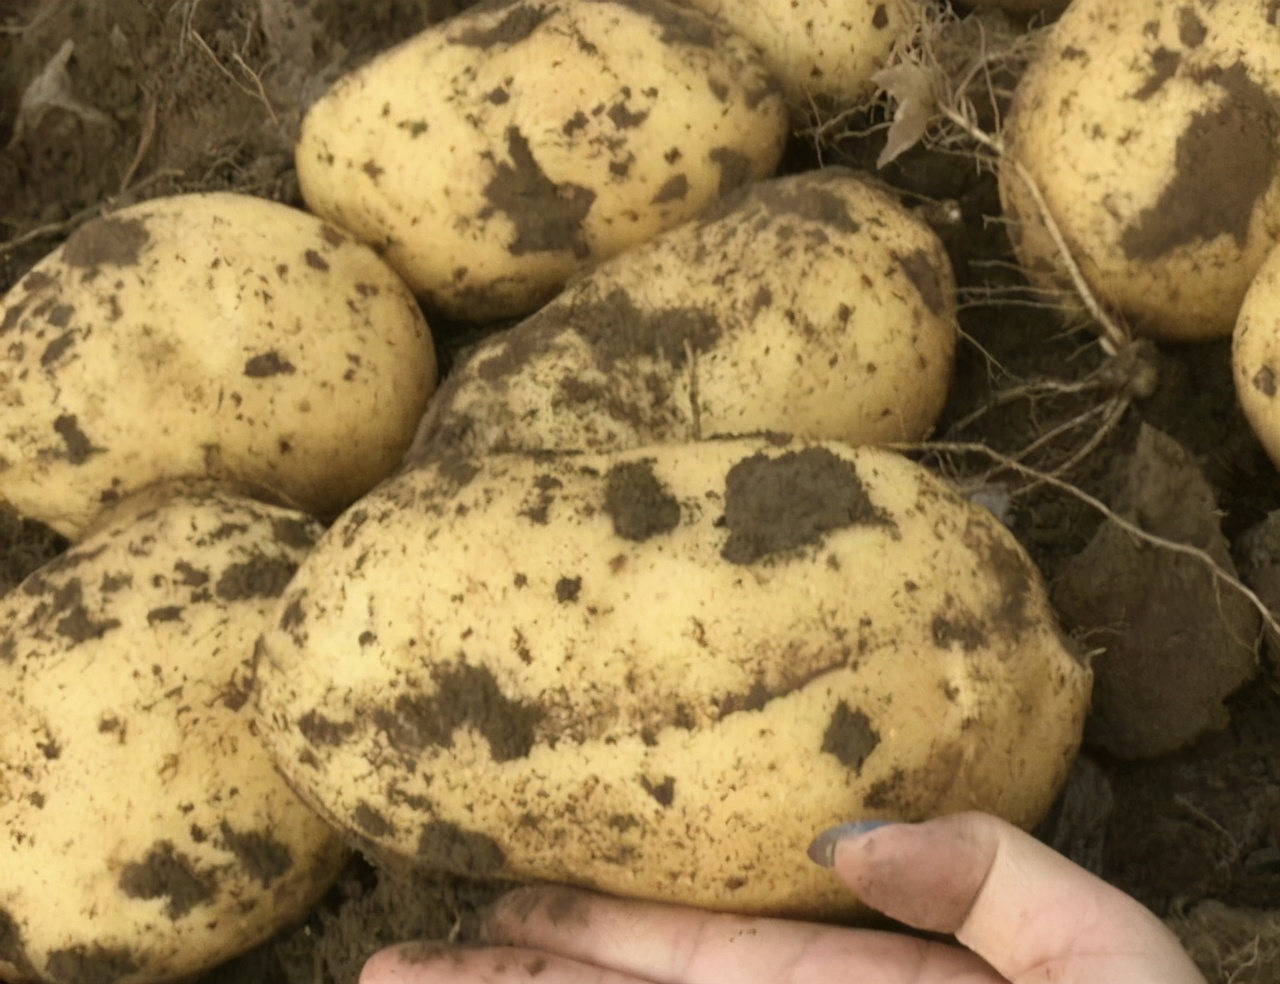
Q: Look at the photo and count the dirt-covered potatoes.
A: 8